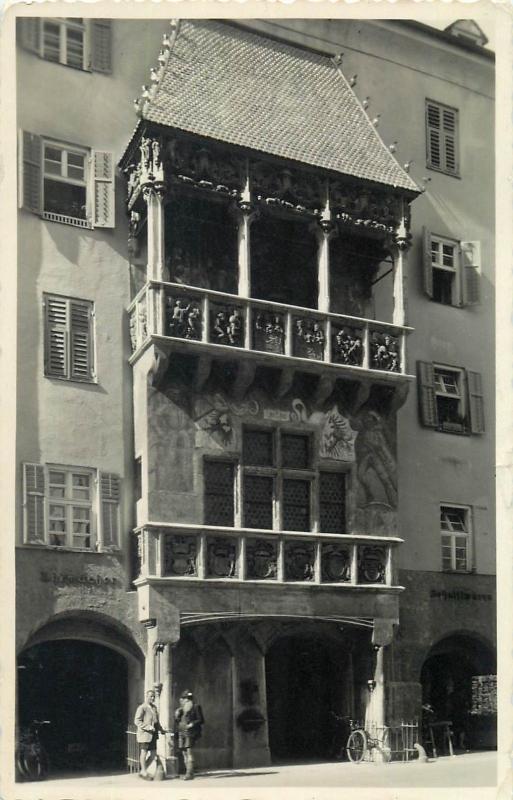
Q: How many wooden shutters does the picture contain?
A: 14